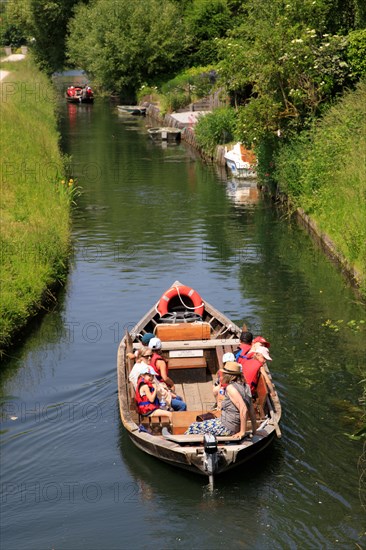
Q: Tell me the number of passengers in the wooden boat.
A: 9